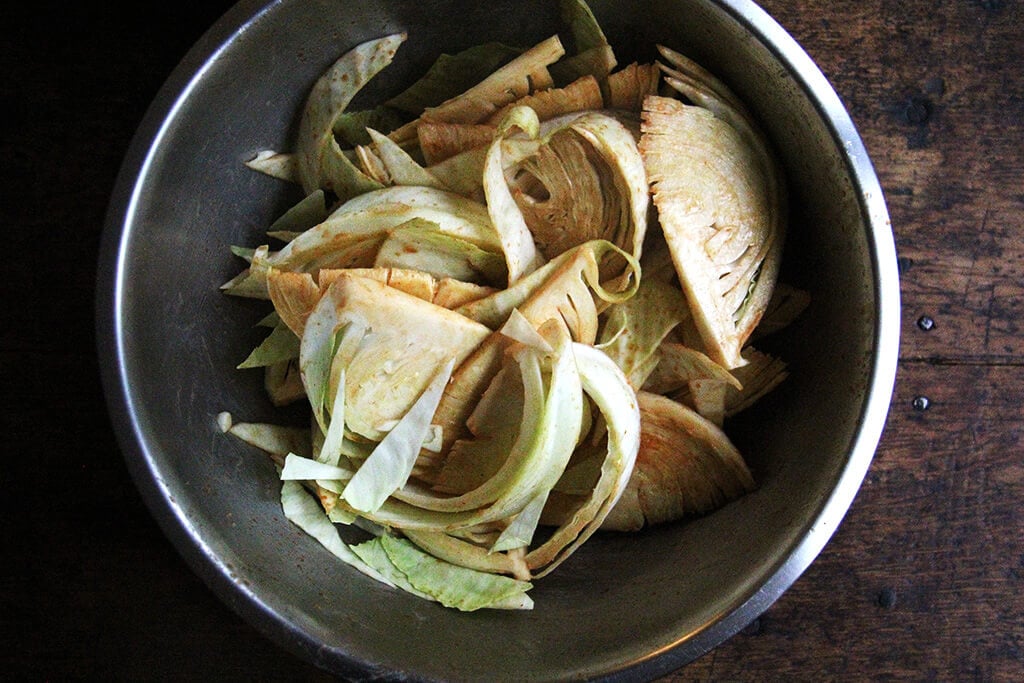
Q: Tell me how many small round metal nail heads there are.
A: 2